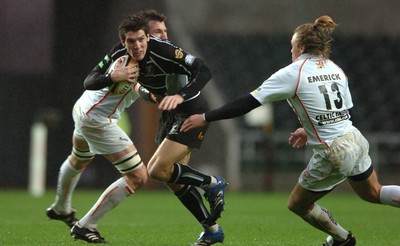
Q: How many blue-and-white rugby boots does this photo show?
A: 2